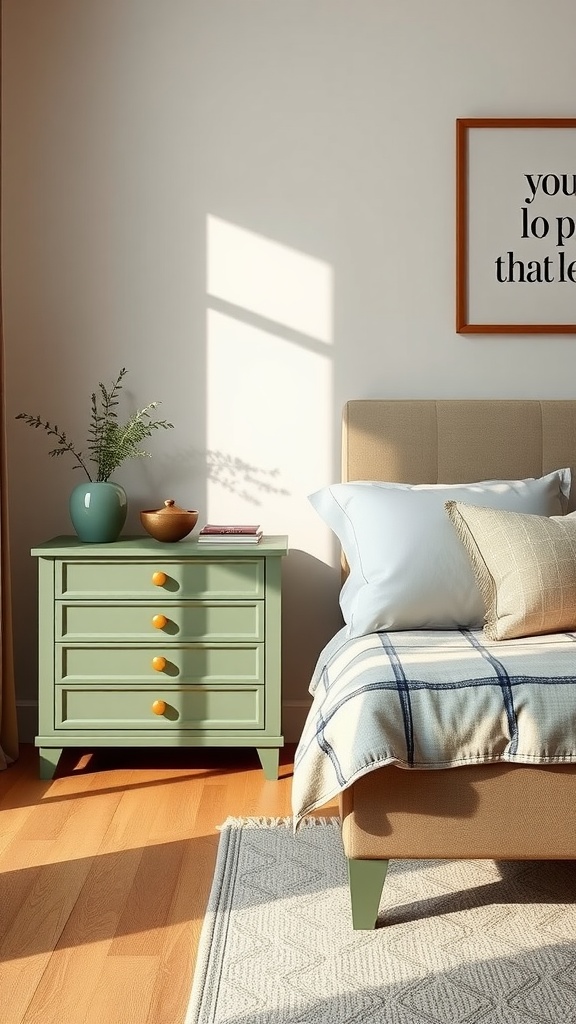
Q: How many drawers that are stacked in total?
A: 4